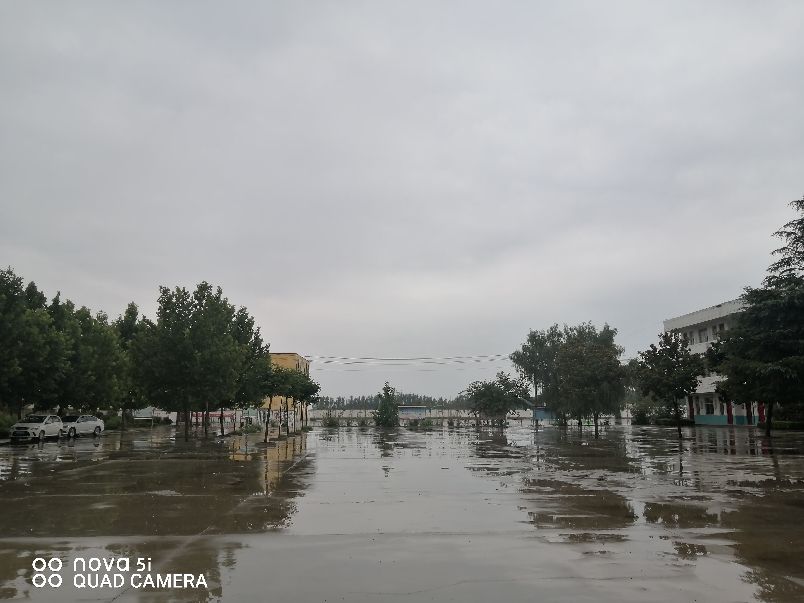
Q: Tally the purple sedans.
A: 0